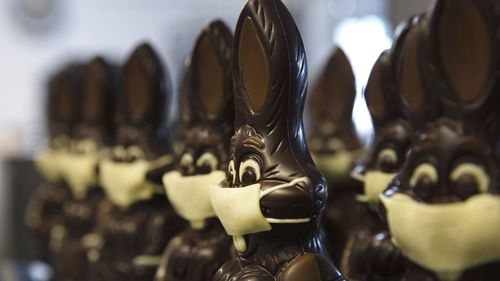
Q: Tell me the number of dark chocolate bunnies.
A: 8